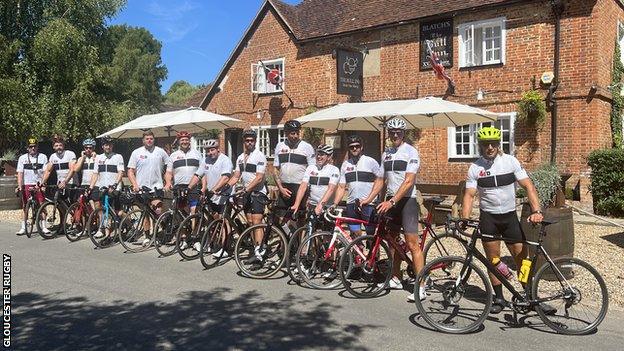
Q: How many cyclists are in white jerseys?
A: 13